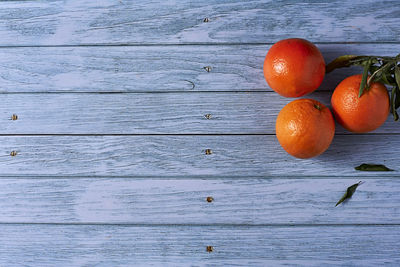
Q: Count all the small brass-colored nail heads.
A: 8